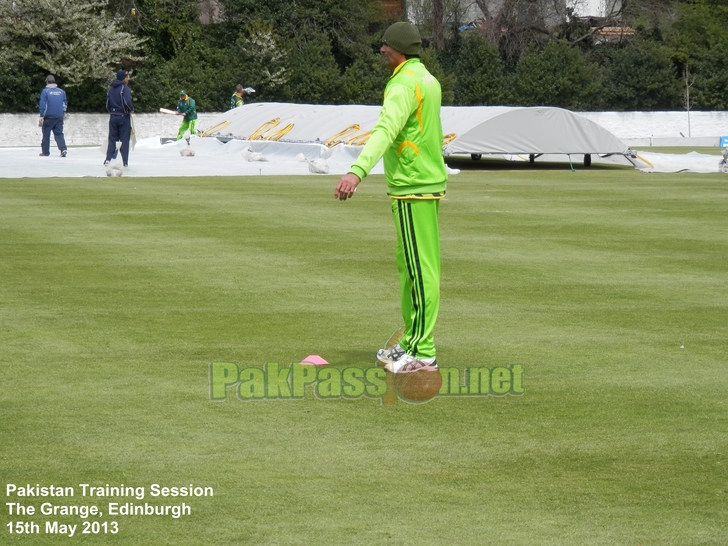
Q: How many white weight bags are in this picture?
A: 4